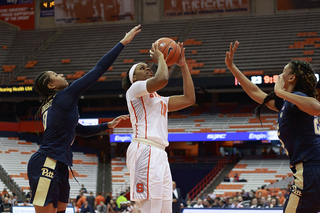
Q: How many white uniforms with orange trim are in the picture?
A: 1